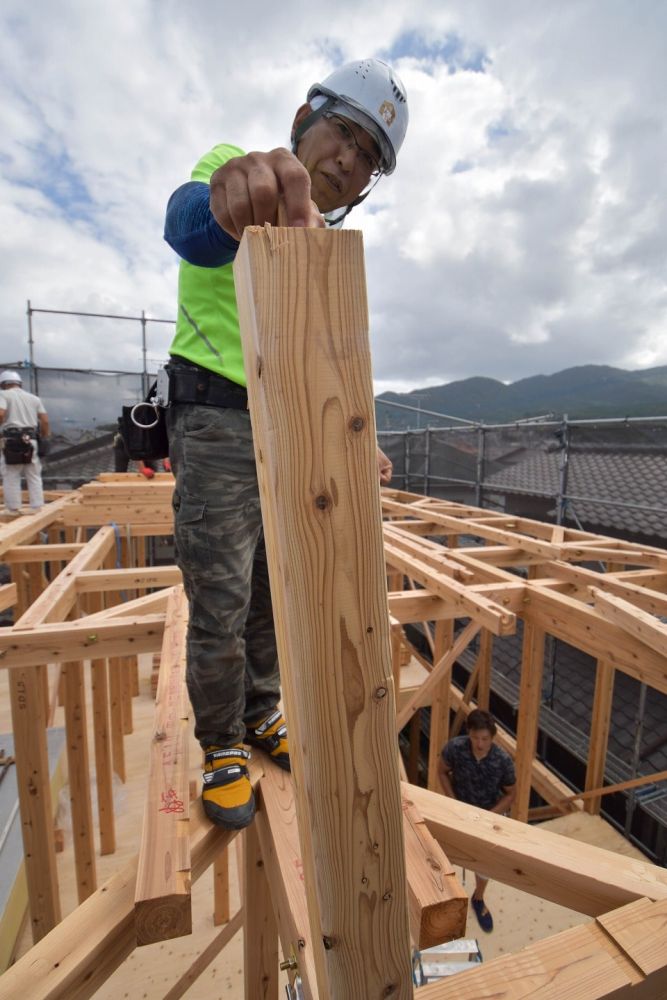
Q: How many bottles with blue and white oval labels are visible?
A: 0